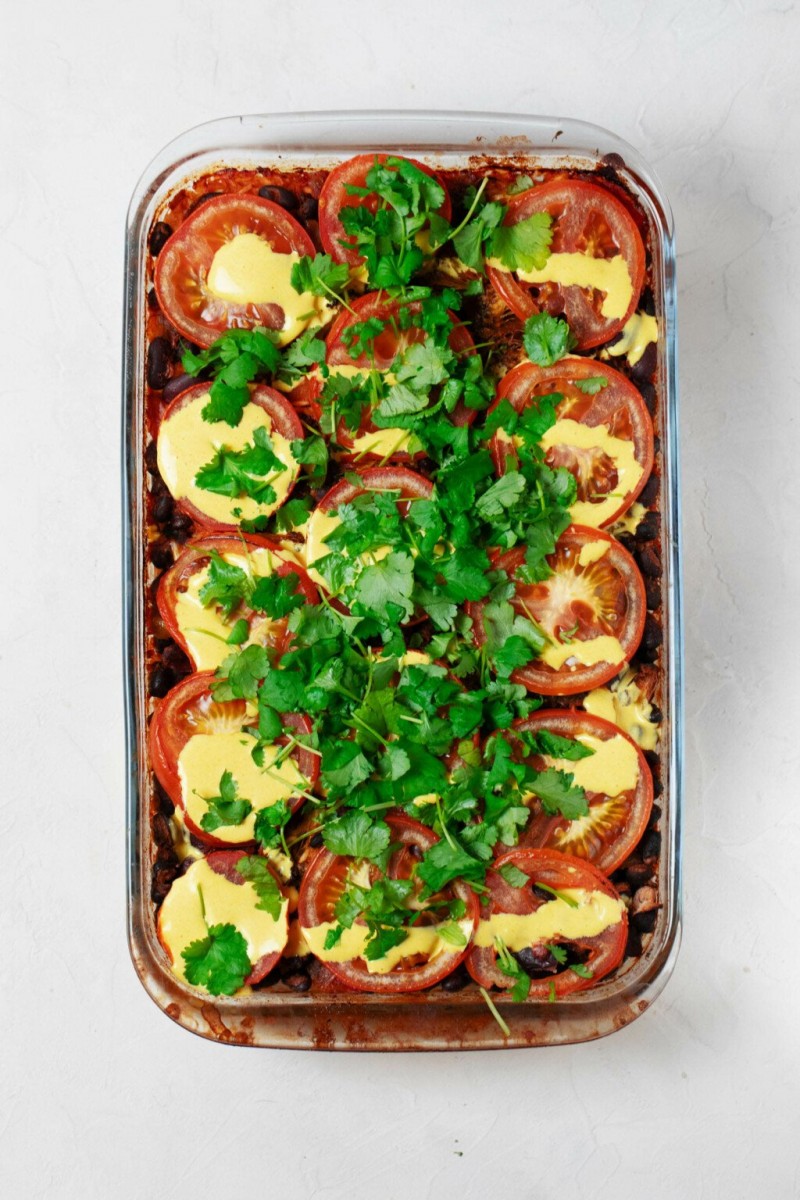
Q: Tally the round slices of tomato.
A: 15